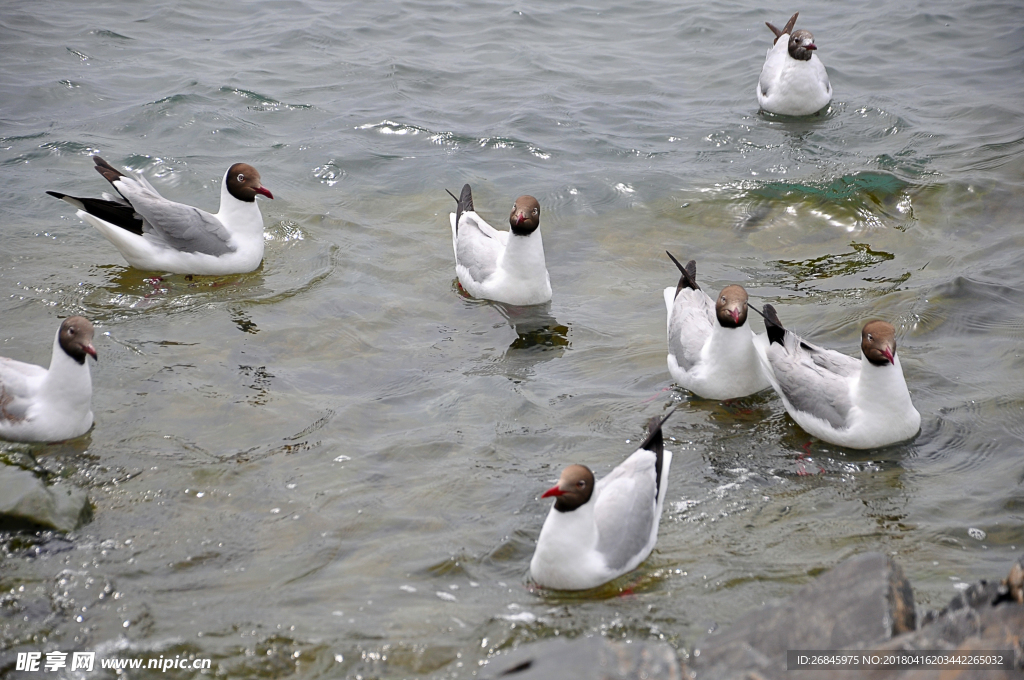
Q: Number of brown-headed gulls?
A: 7